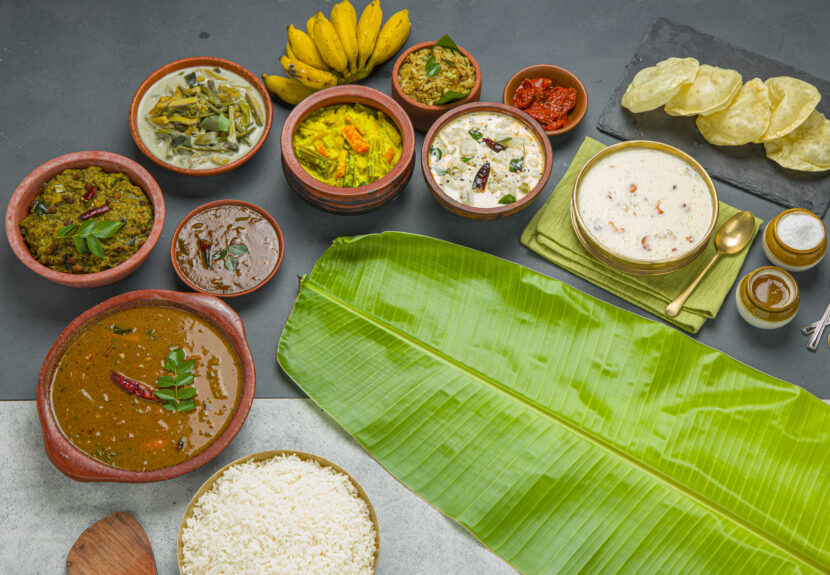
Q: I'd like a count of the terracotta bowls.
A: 8